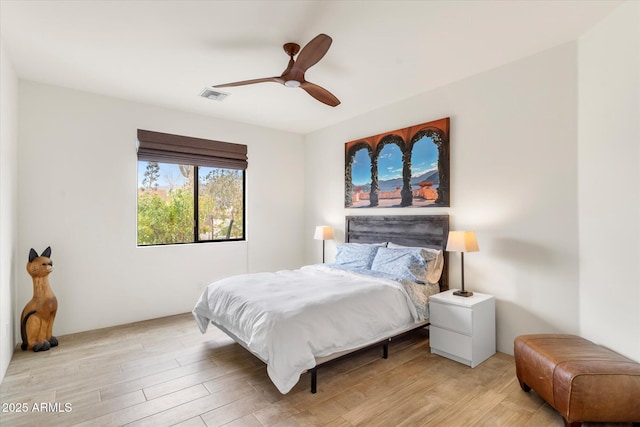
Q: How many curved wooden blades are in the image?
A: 3